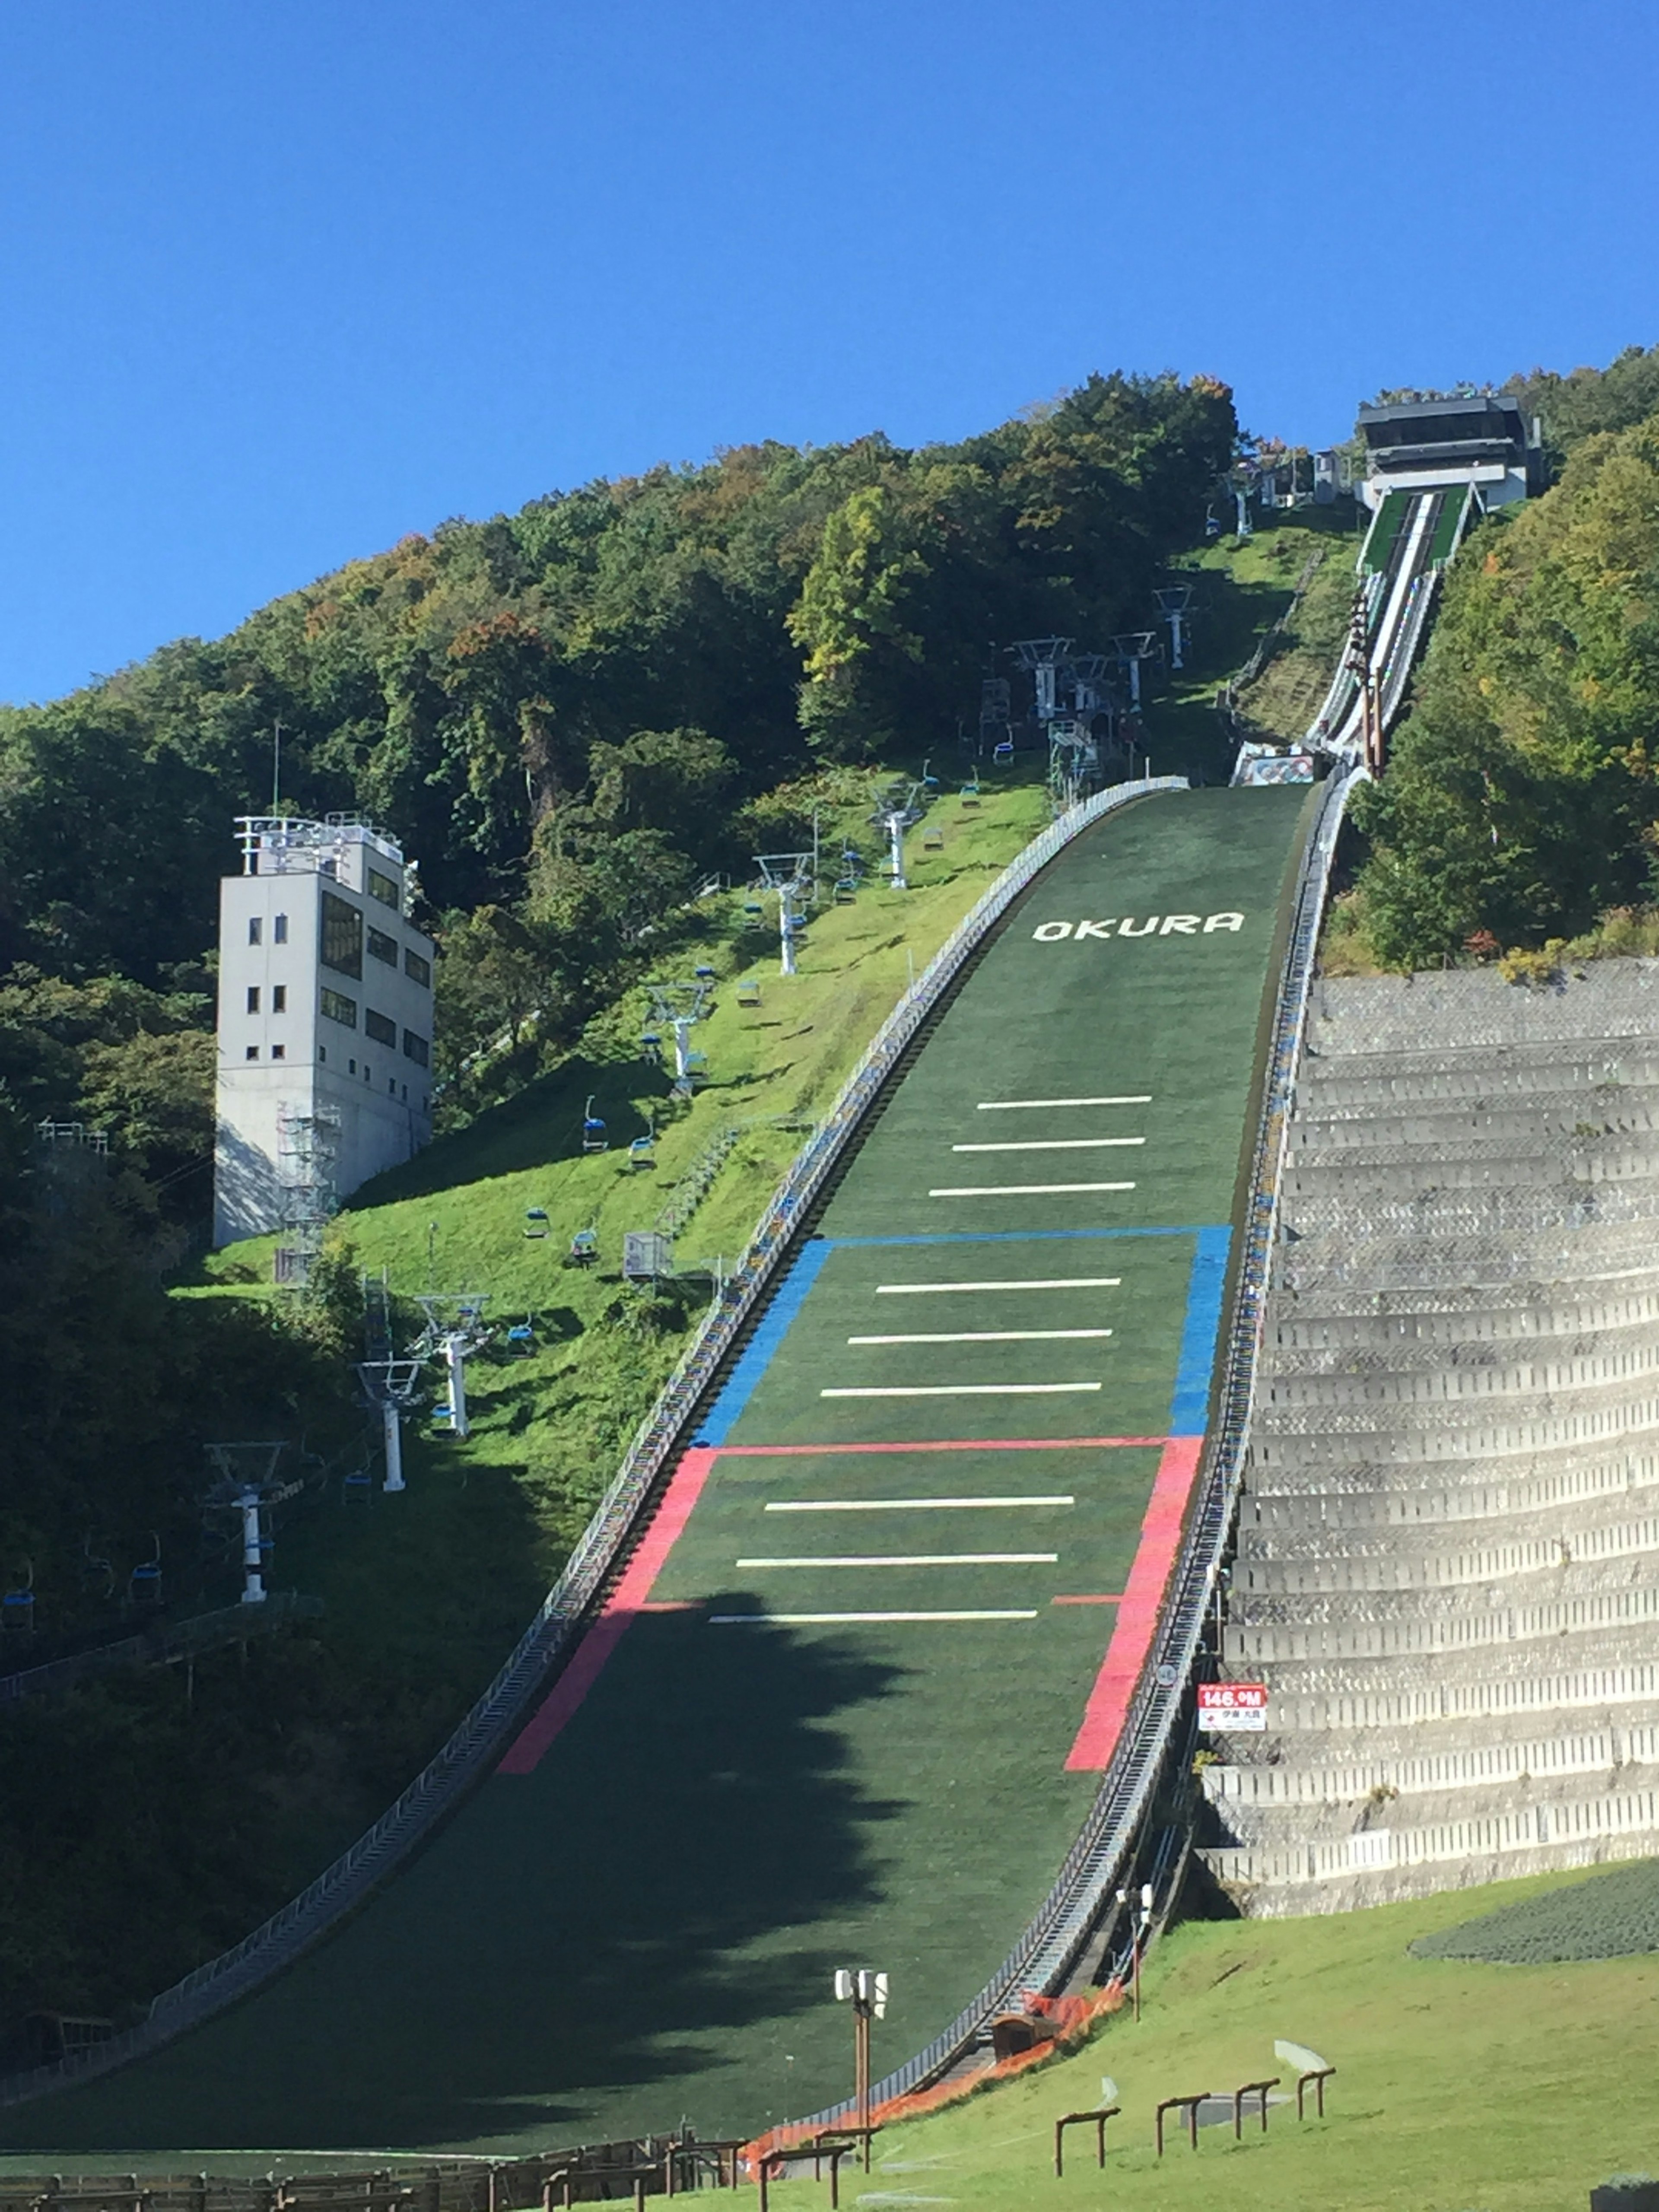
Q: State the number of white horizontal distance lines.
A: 9